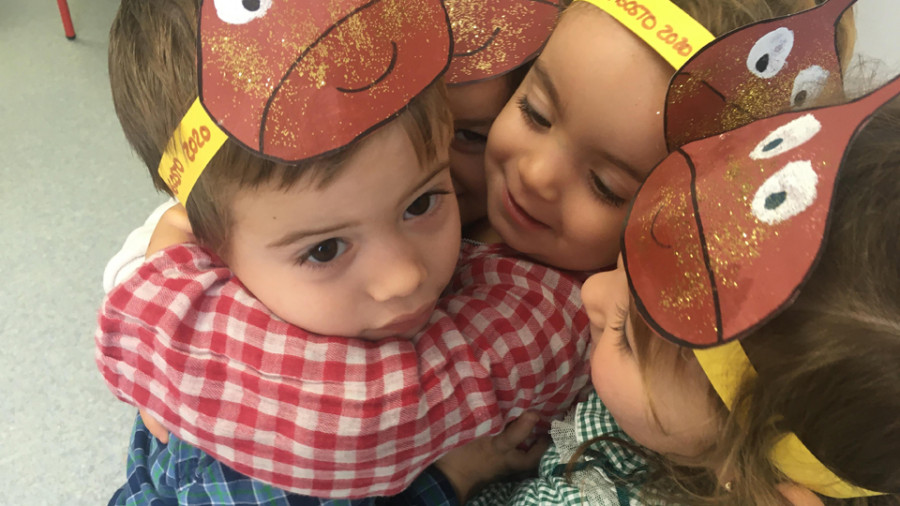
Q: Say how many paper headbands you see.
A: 4